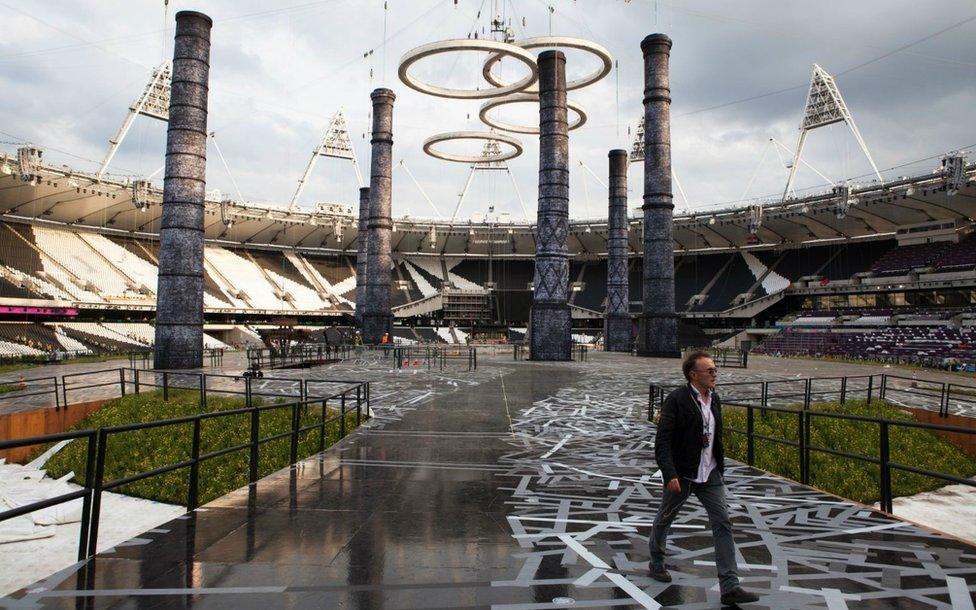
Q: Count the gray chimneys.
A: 6